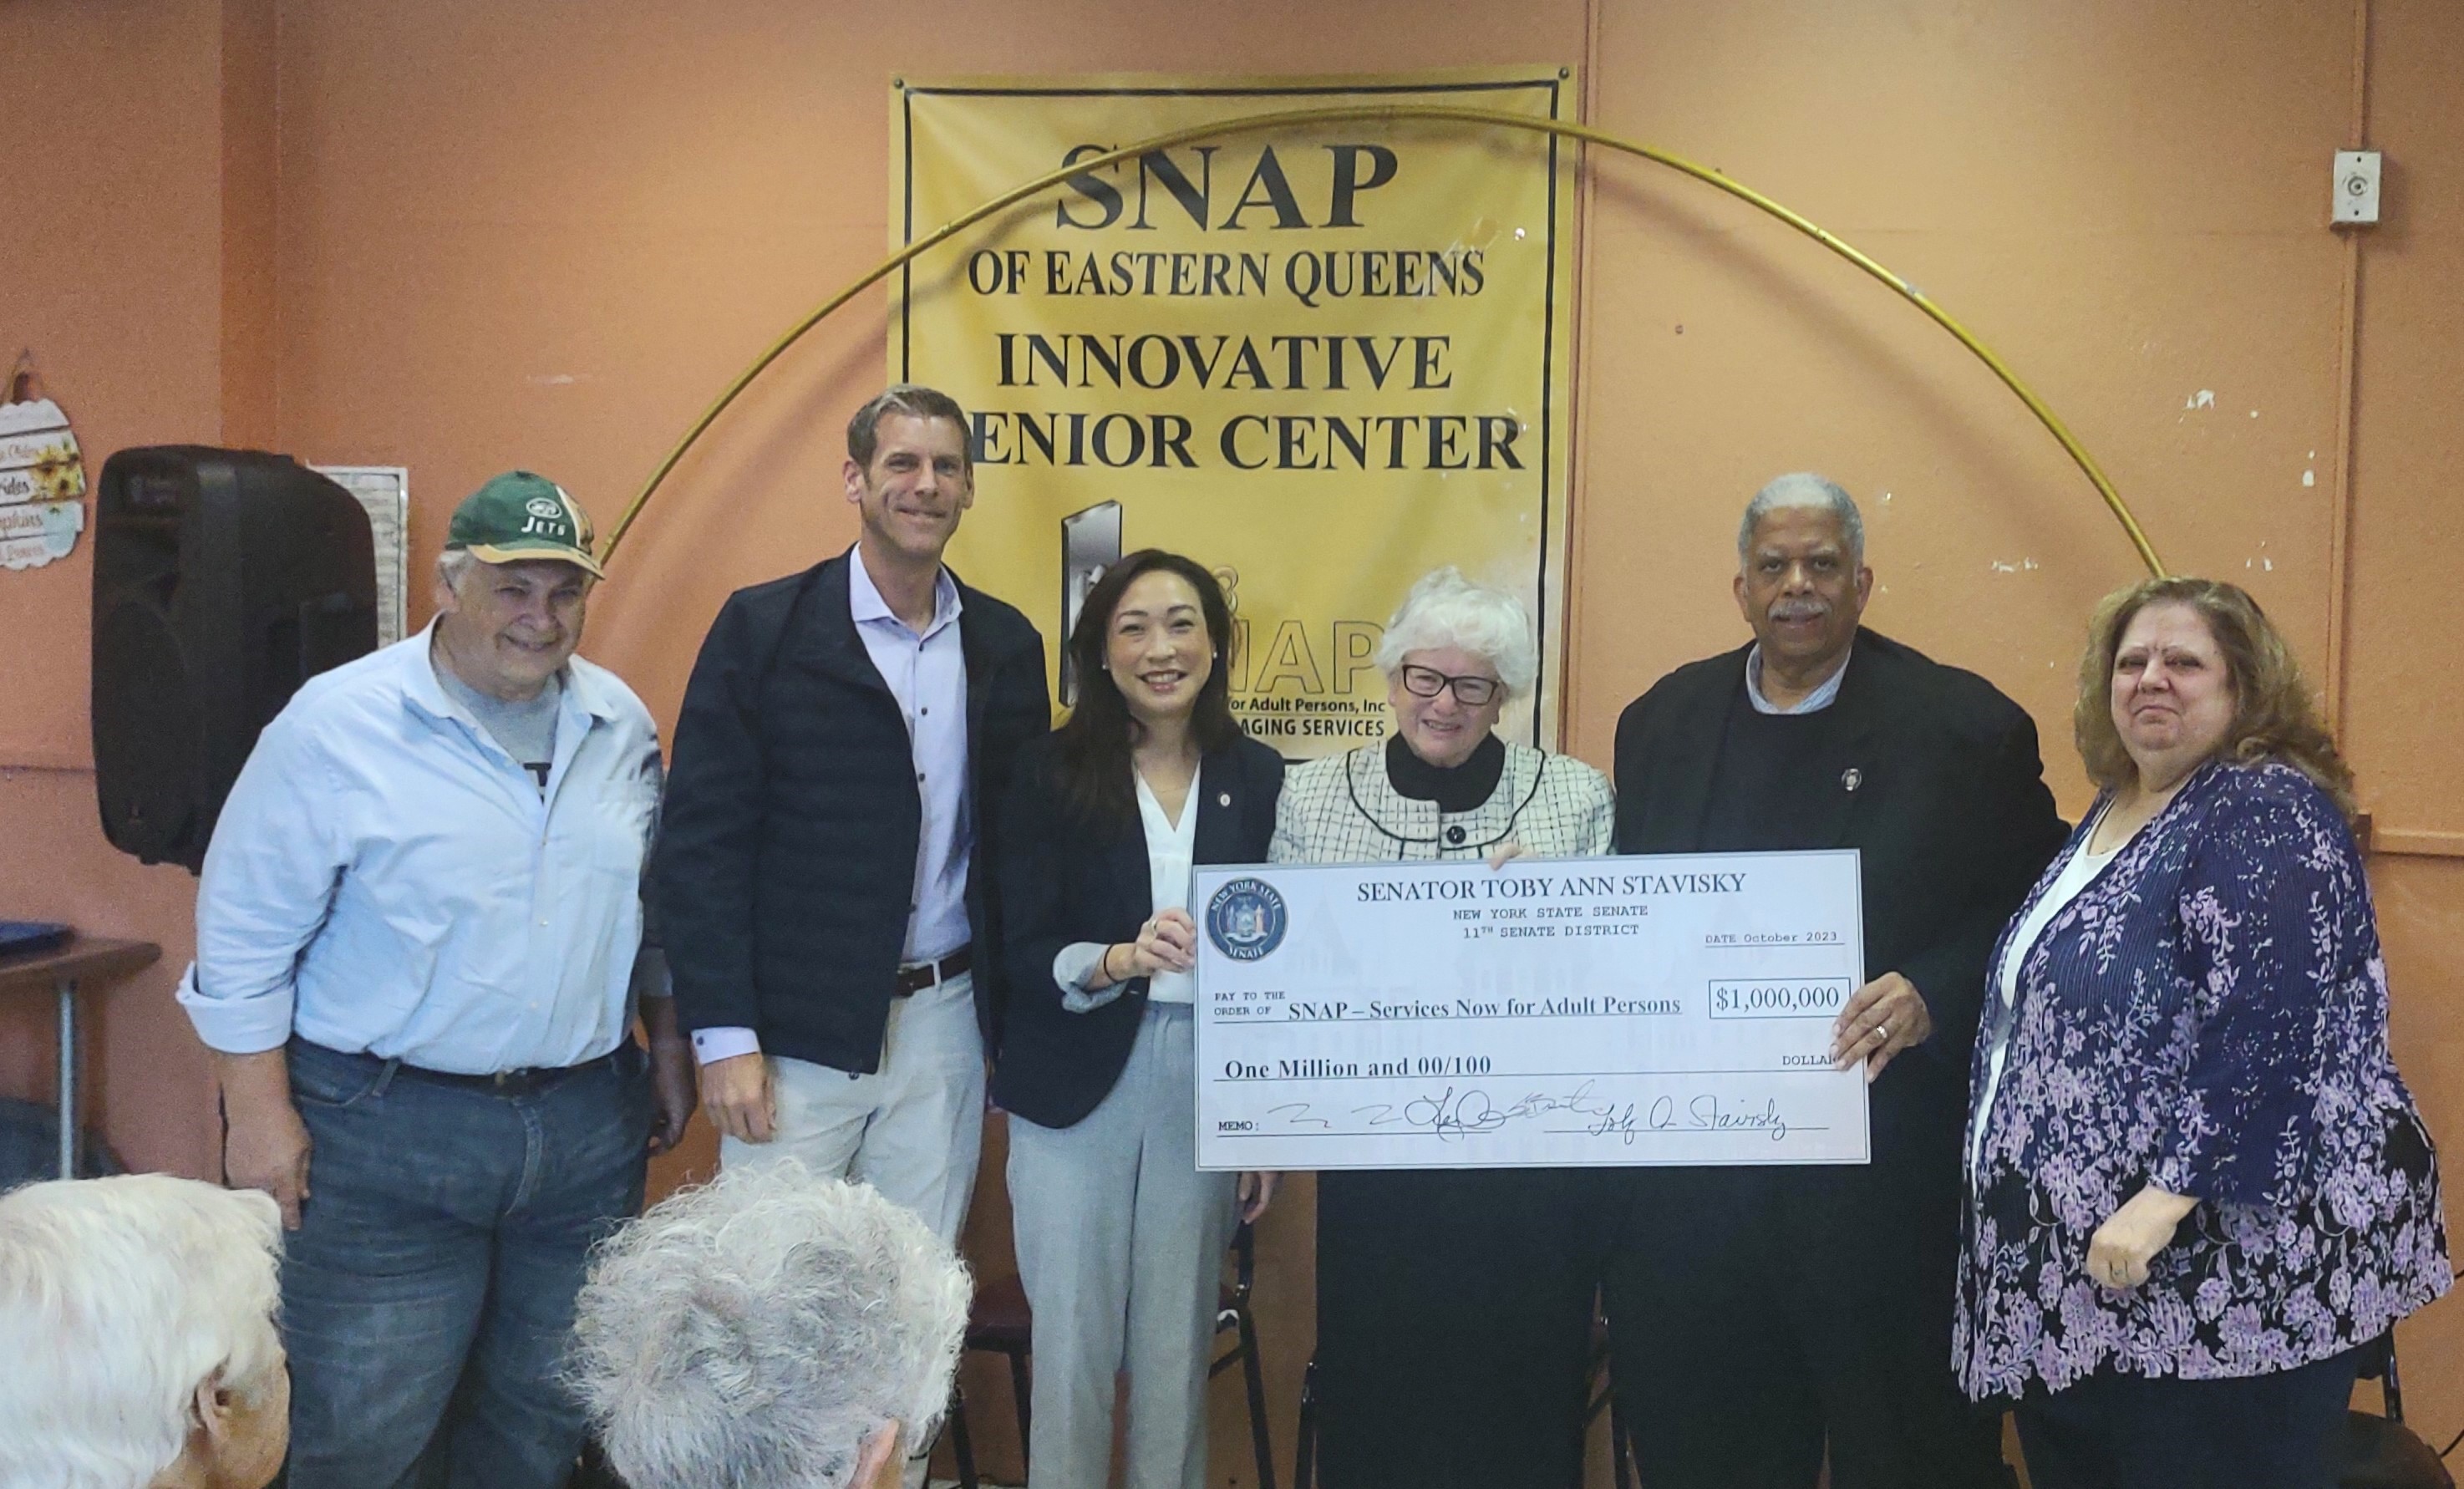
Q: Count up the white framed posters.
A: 1